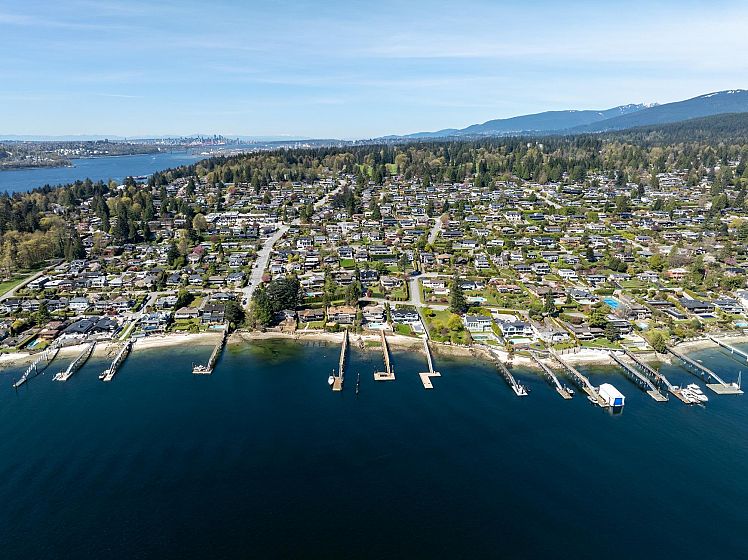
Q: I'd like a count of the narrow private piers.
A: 14